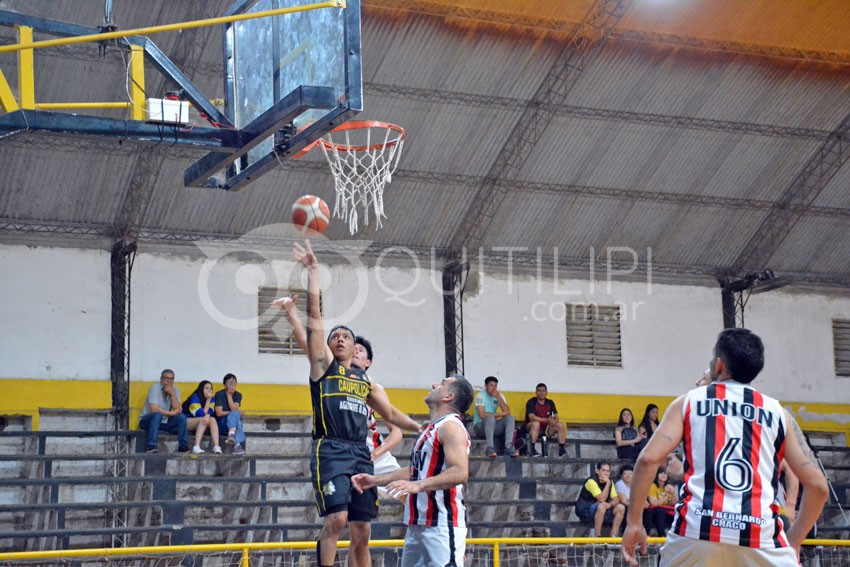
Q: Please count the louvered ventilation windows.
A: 3